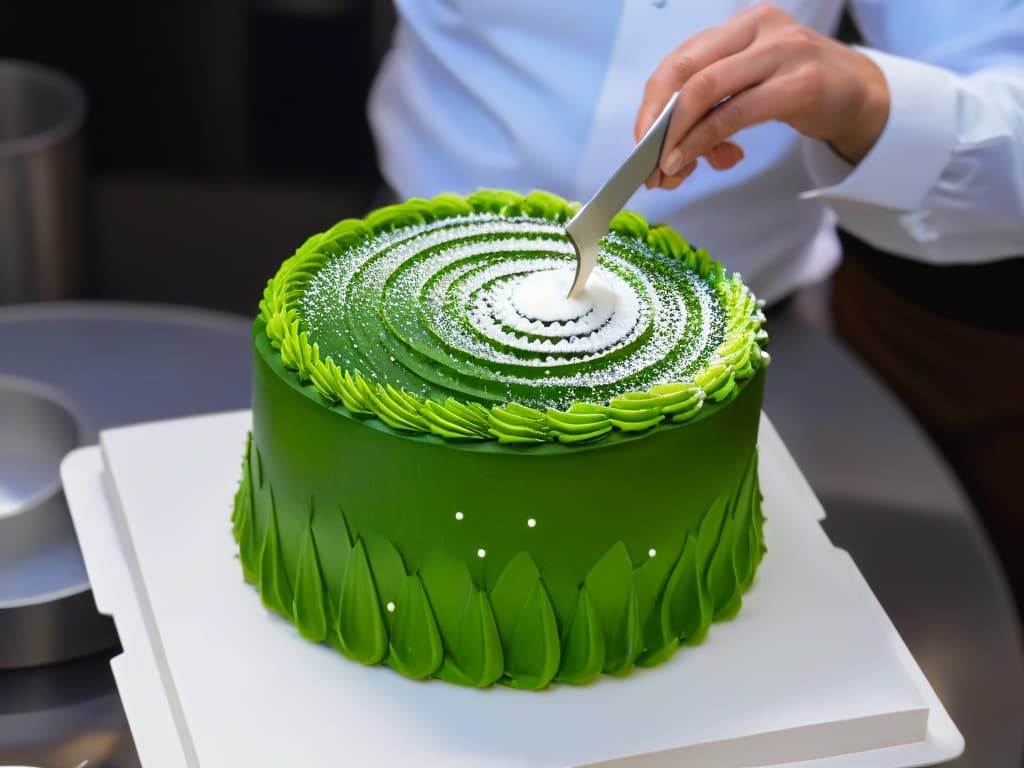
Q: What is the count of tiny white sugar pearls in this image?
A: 5